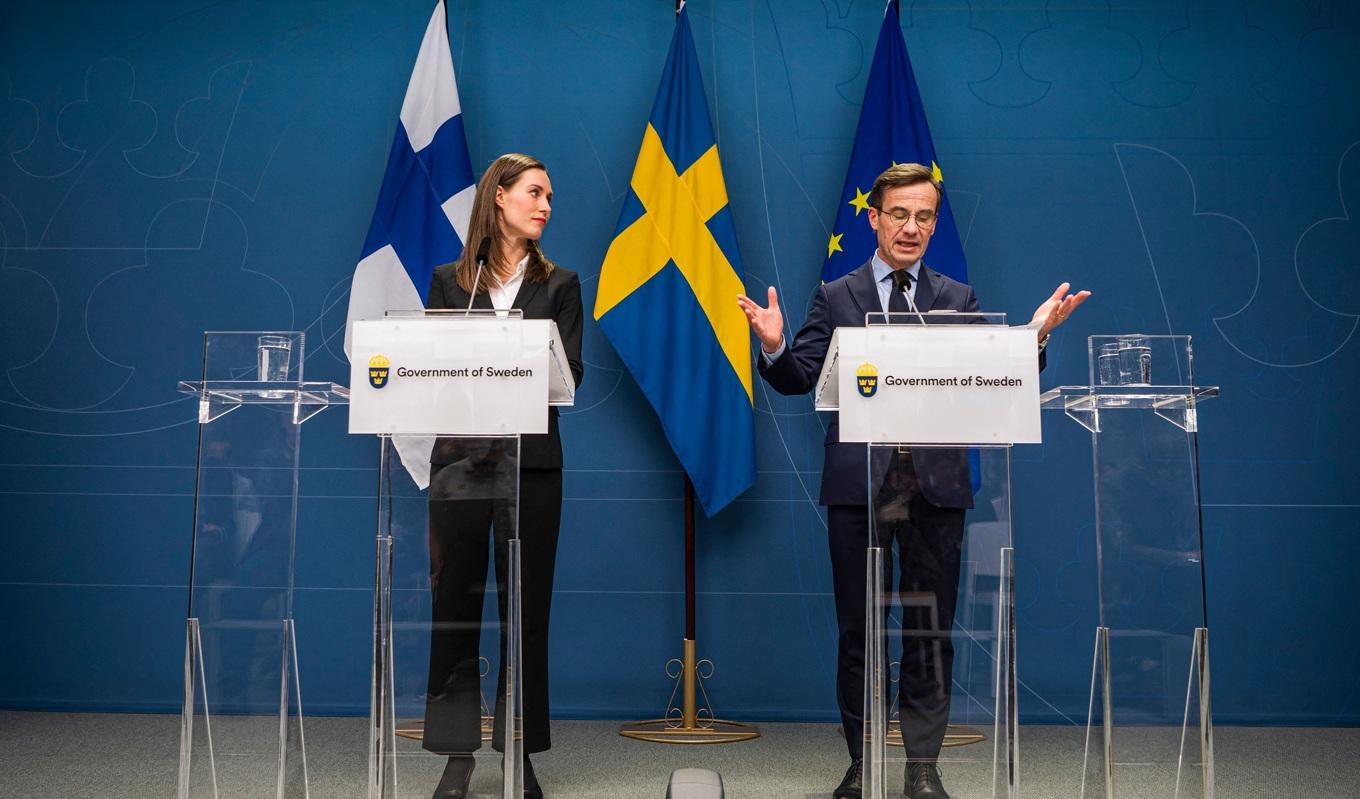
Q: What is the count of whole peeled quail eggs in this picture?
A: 0